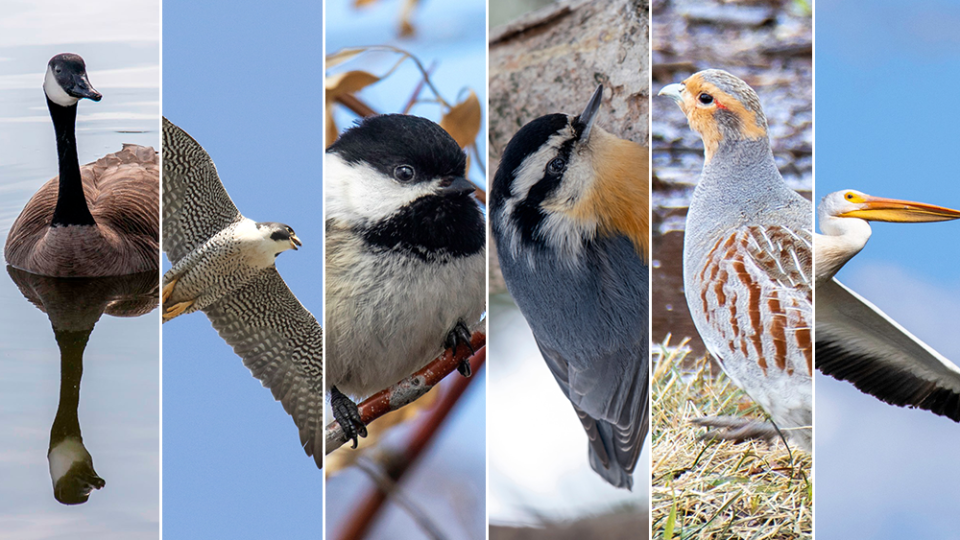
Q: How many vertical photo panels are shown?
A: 6